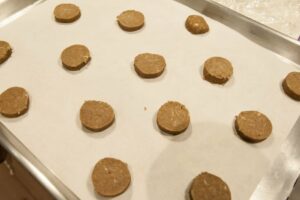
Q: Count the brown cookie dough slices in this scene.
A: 14